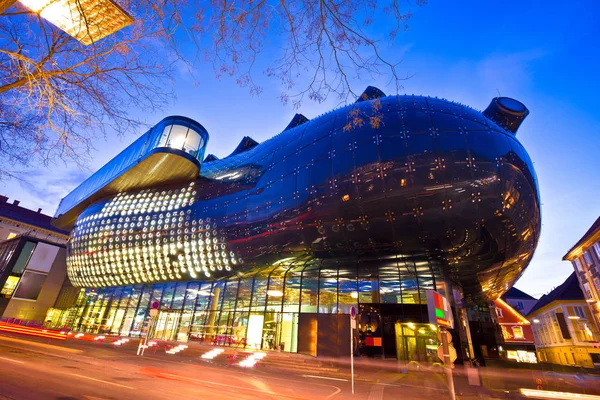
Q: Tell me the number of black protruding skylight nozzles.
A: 5